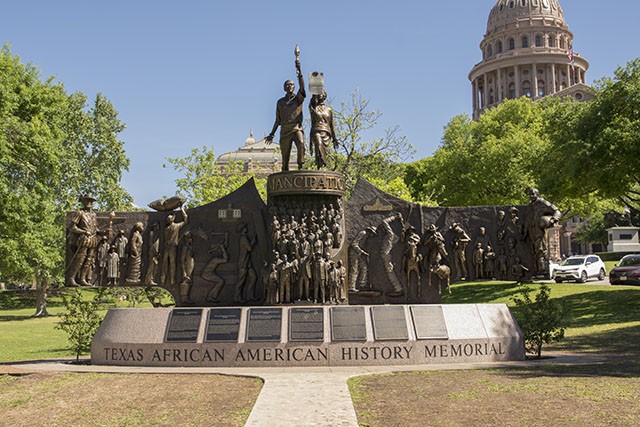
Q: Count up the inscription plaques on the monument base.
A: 7